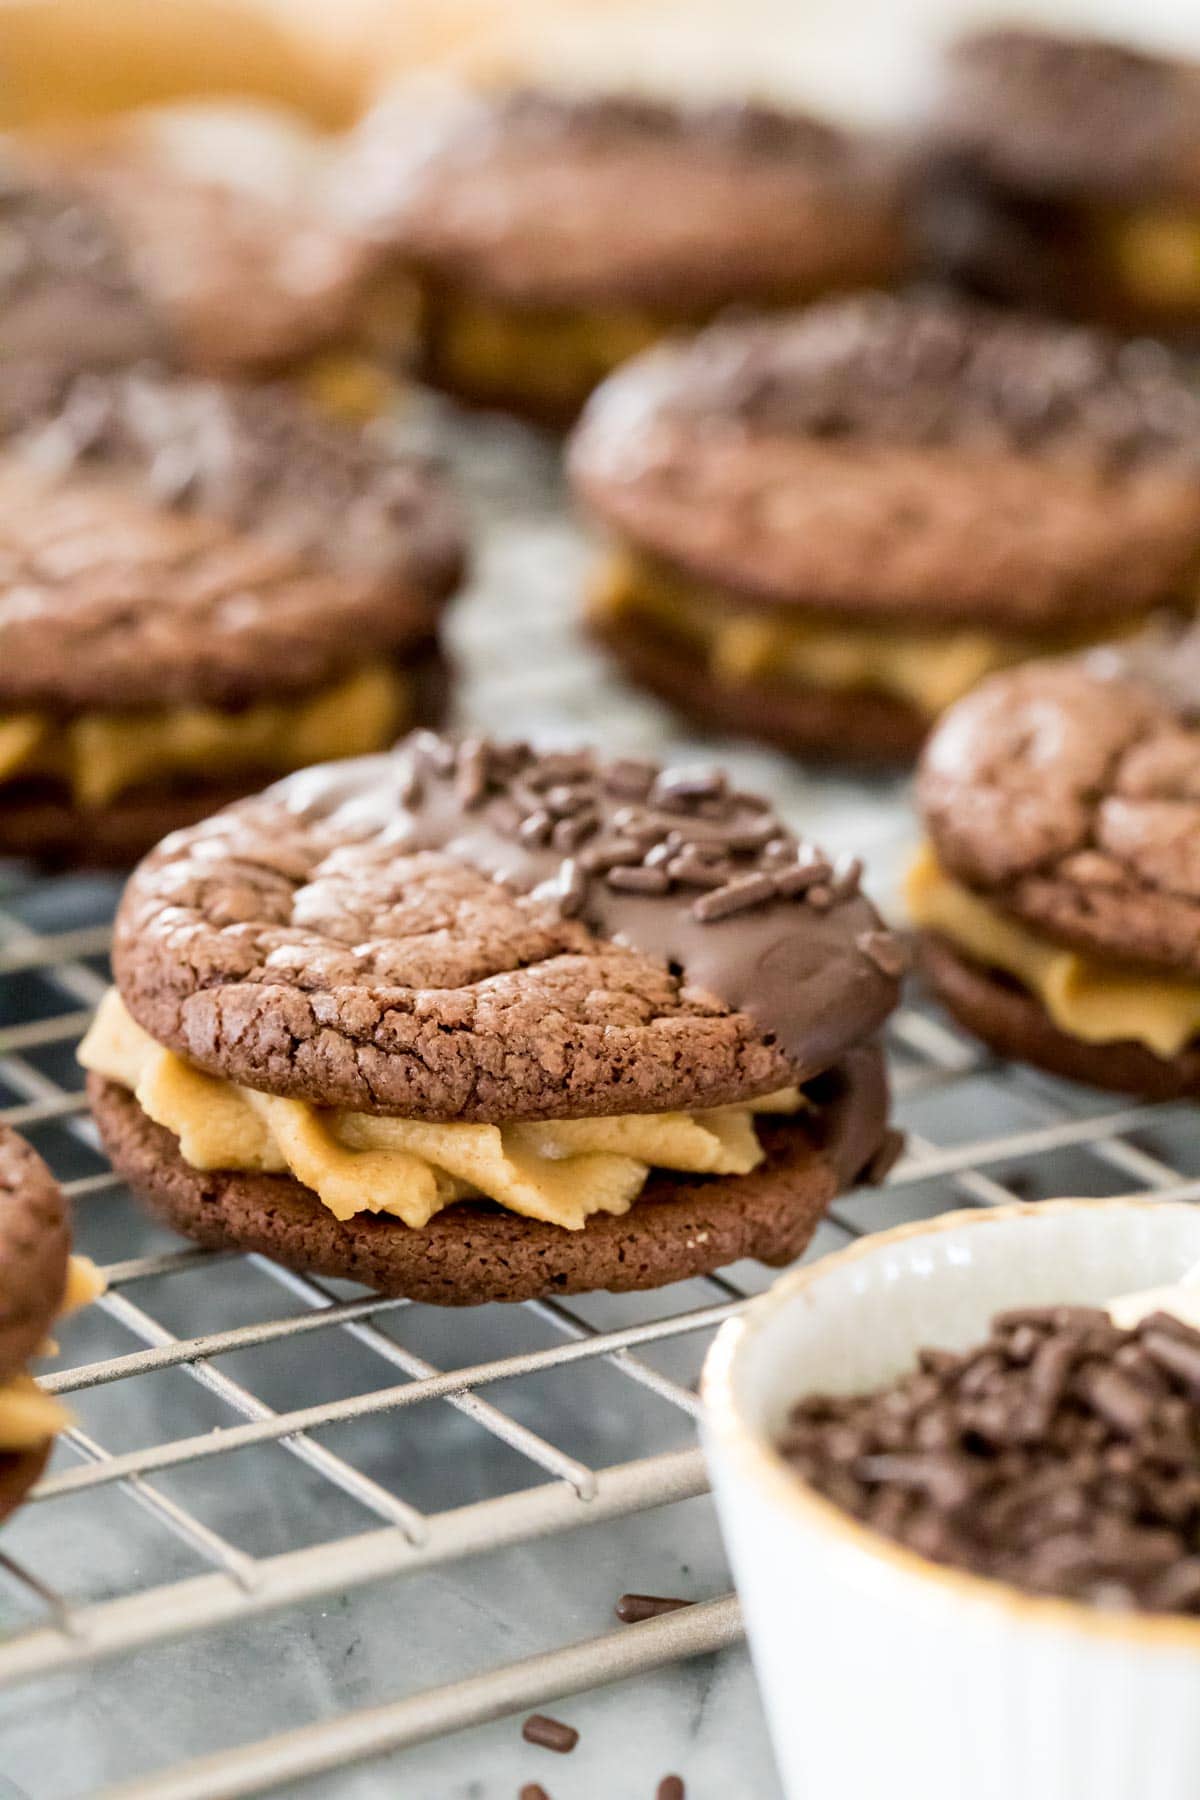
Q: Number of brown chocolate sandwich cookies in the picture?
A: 8